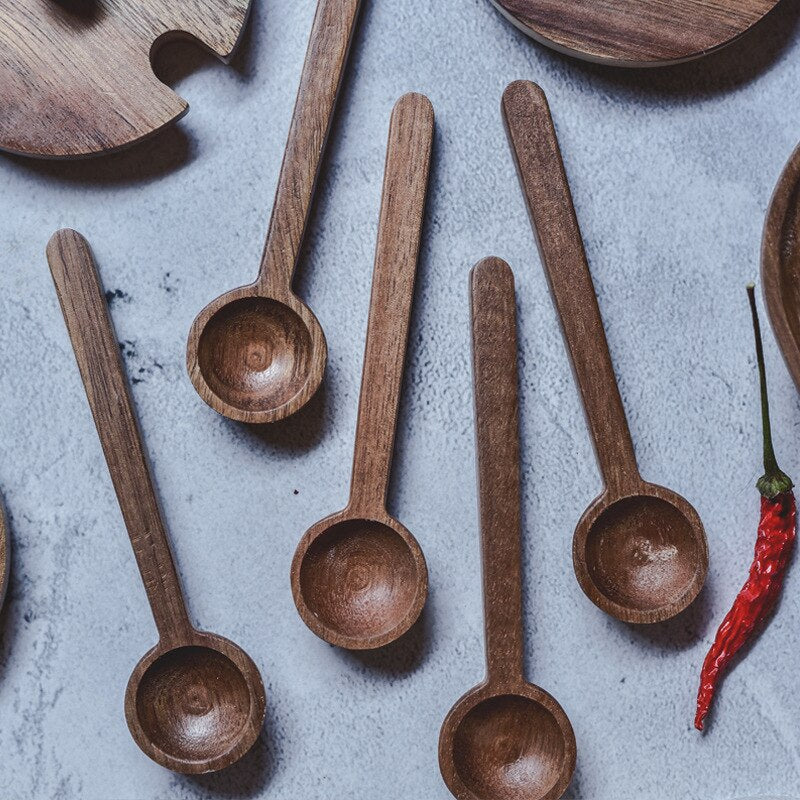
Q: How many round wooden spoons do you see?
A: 5